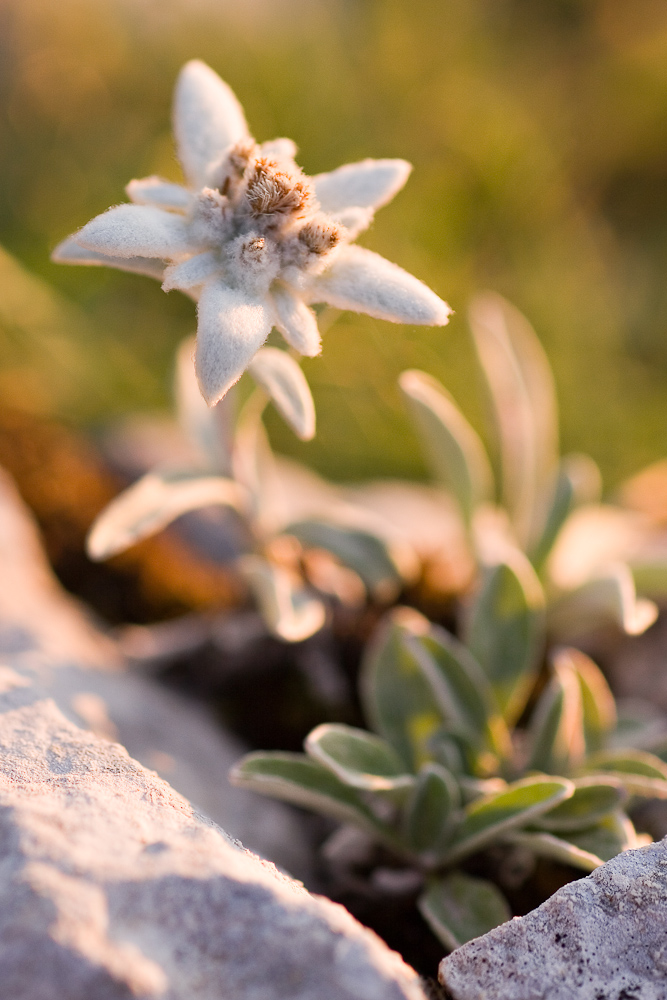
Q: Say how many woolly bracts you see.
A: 11